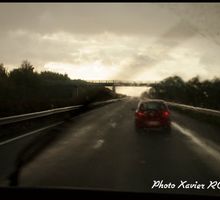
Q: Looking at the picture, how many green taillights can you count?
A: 0